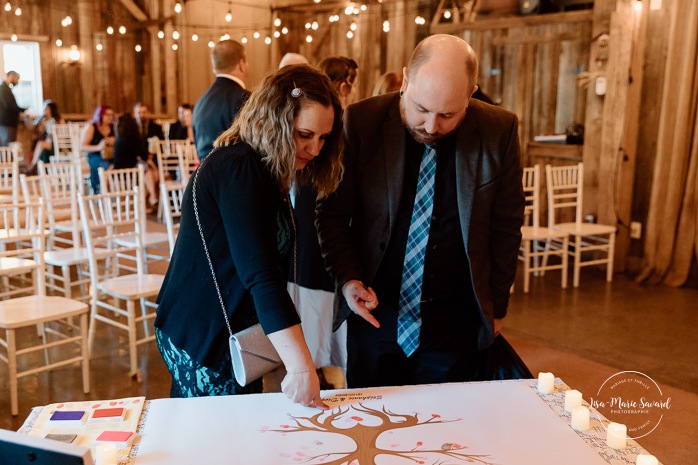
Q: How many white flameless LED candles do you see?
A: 6